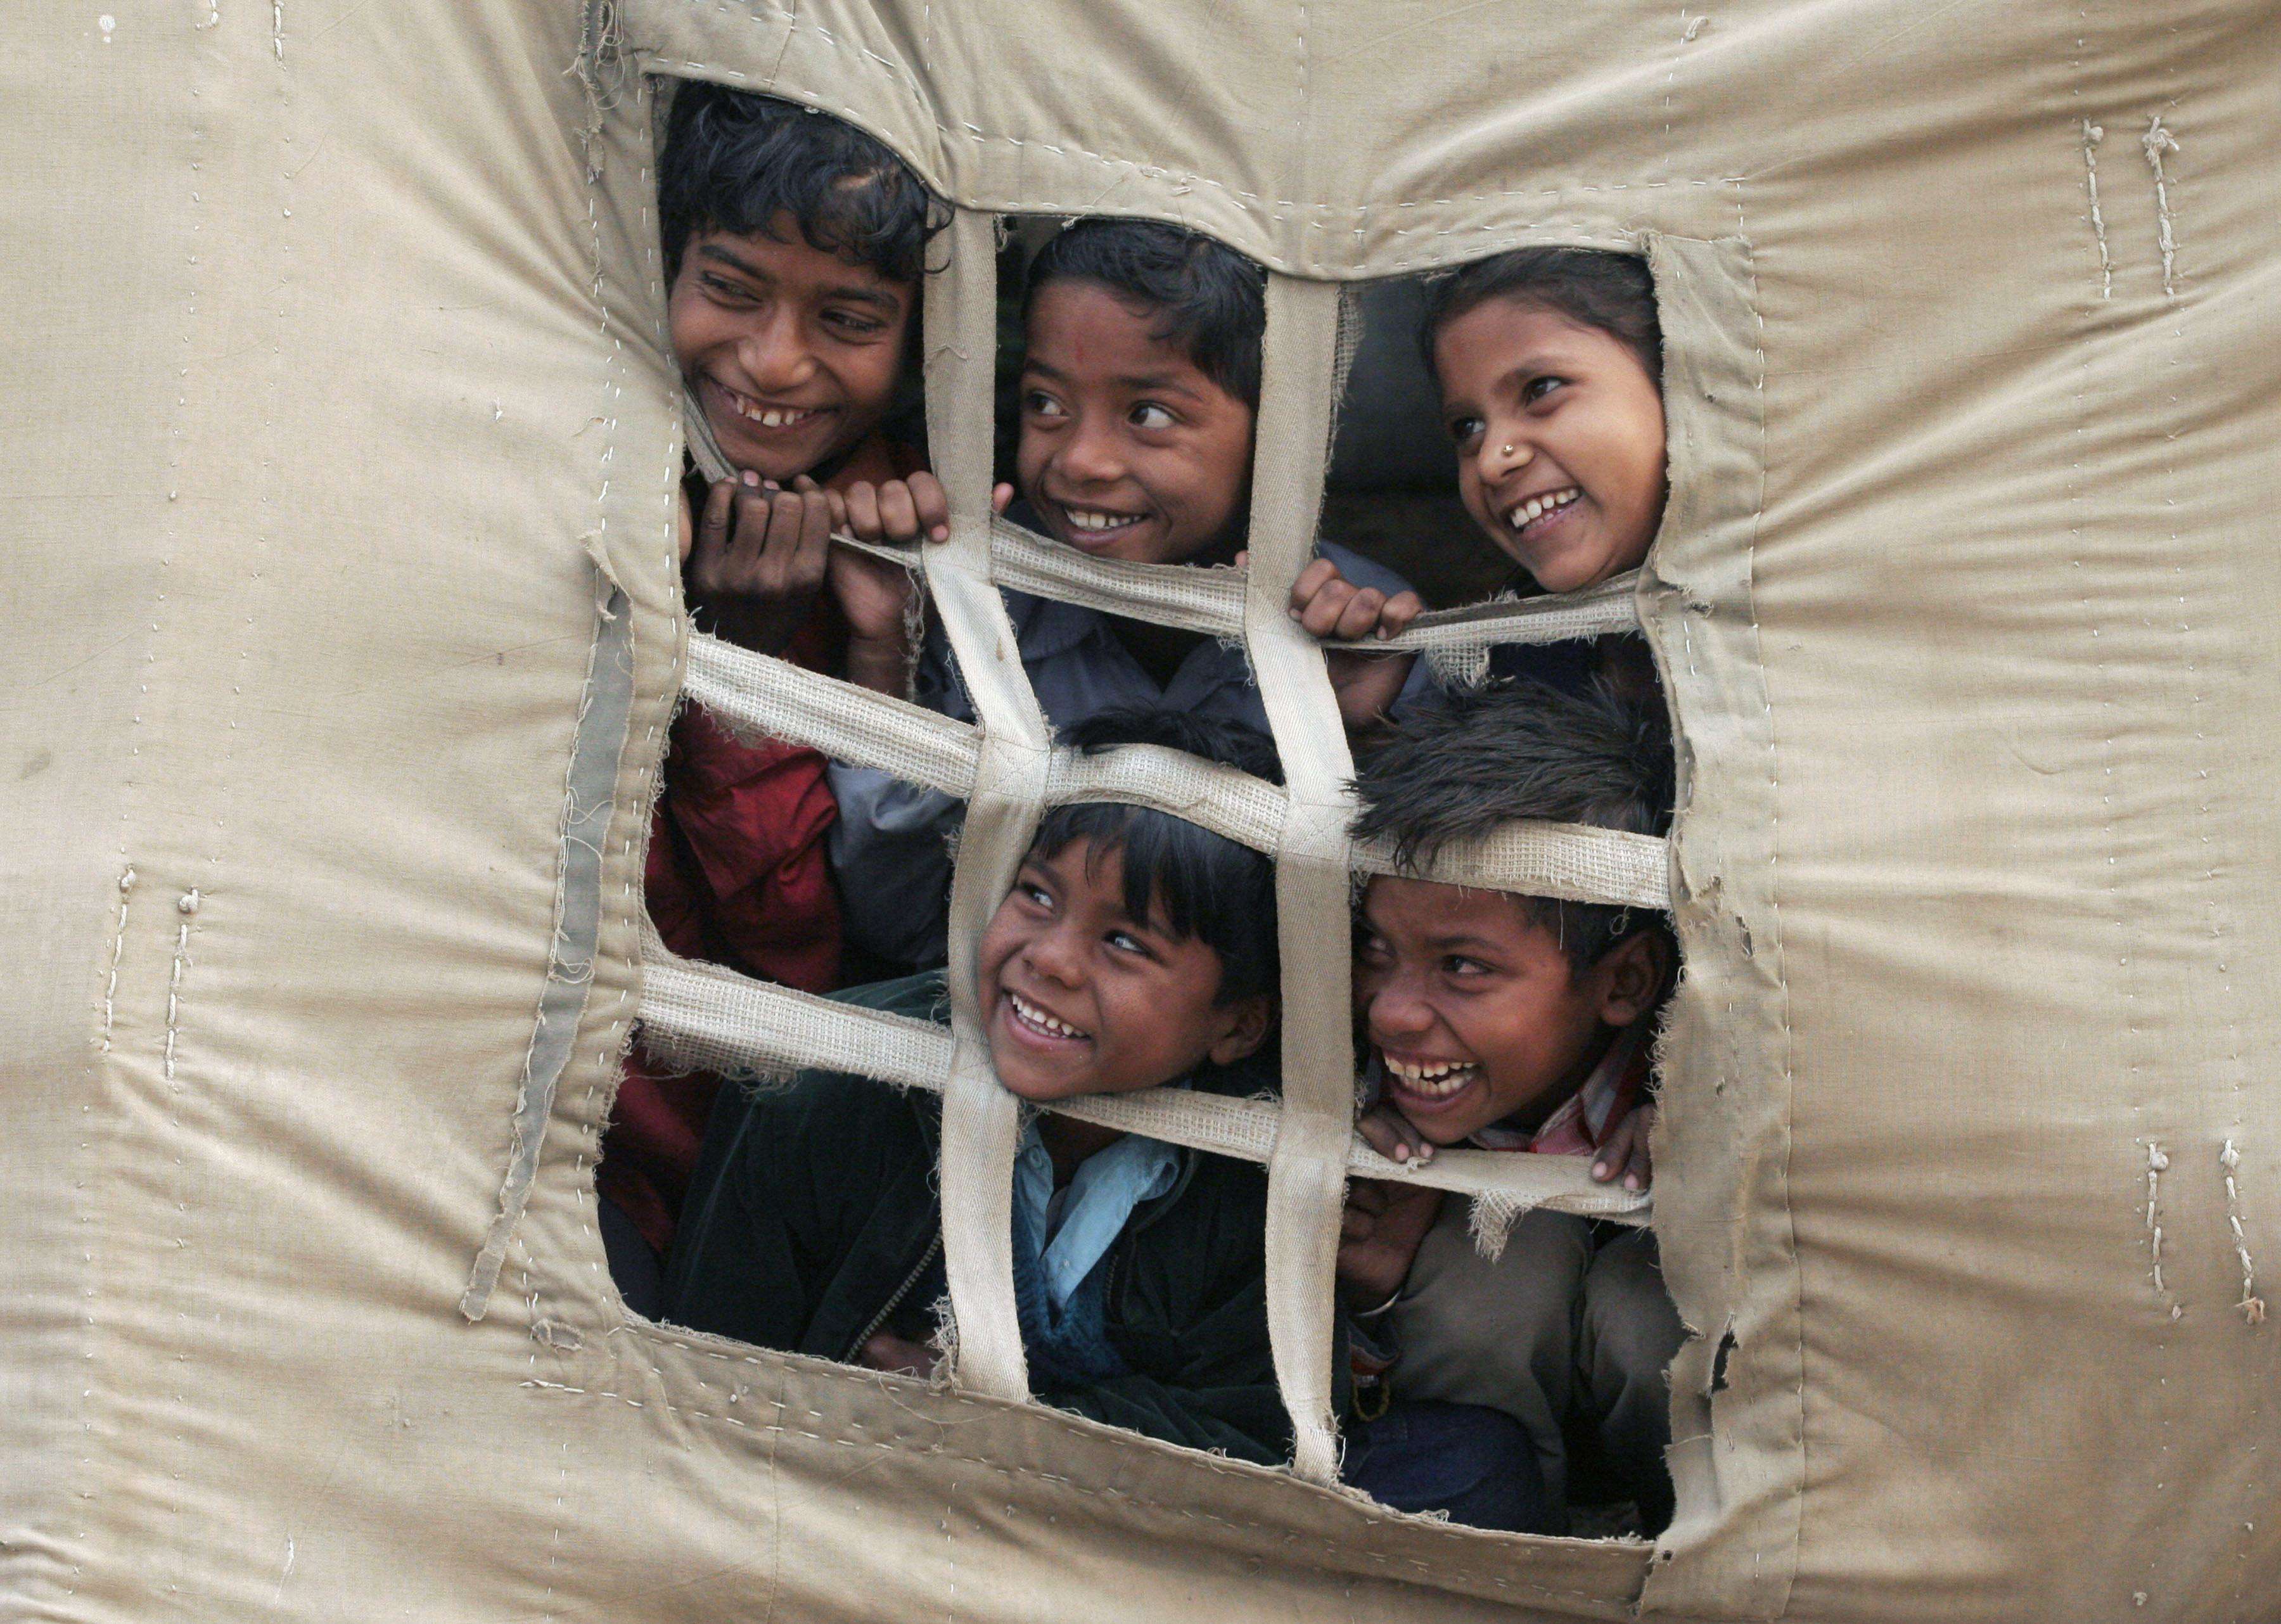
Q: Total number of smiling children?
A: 5